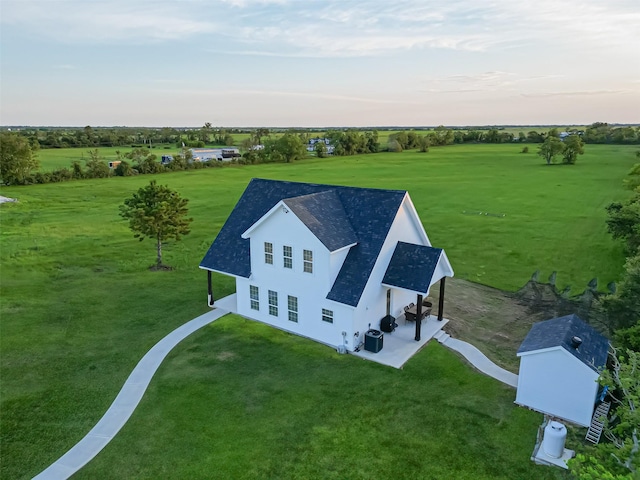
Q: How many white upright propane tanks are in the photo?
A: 1